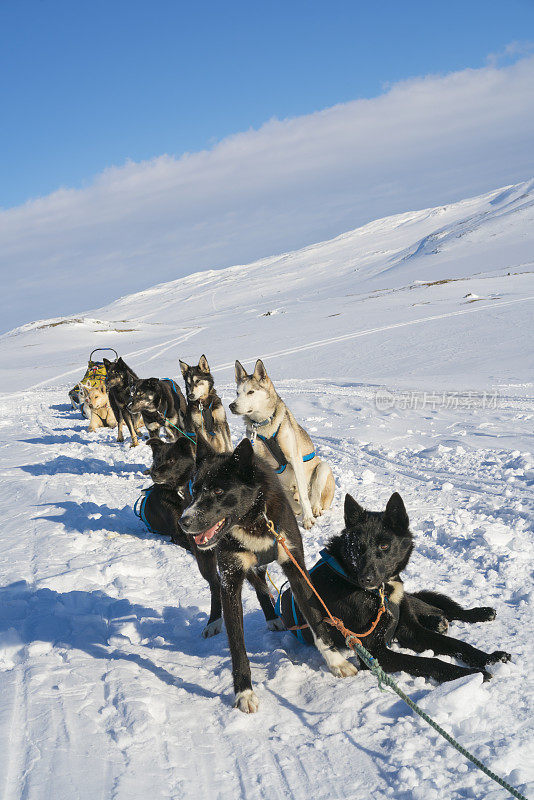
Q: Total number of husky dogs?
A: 9